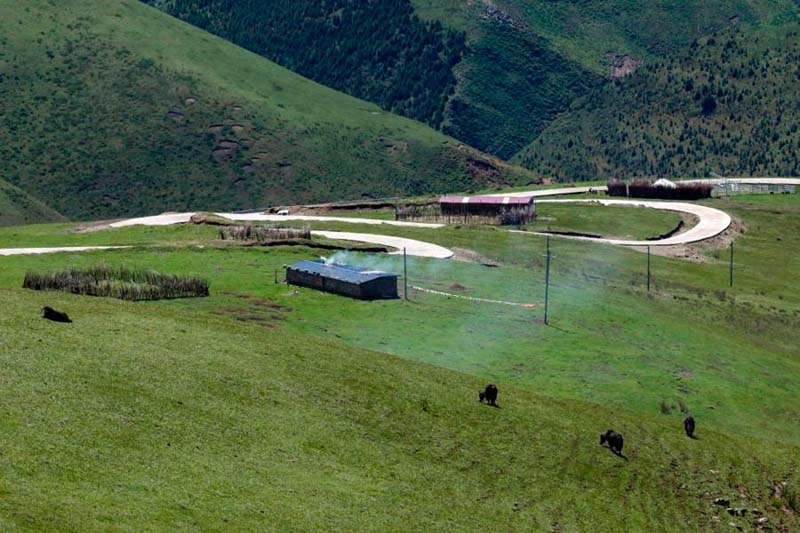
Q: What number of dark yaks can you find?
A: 4